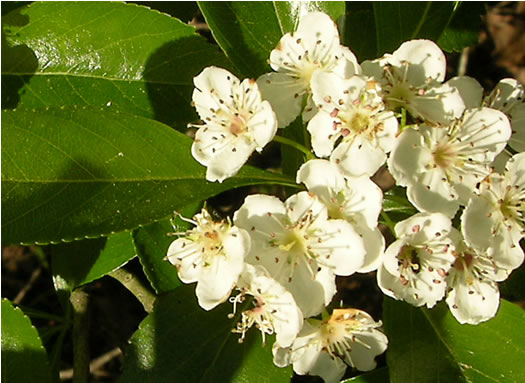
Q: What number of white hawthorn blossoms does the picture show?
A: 14